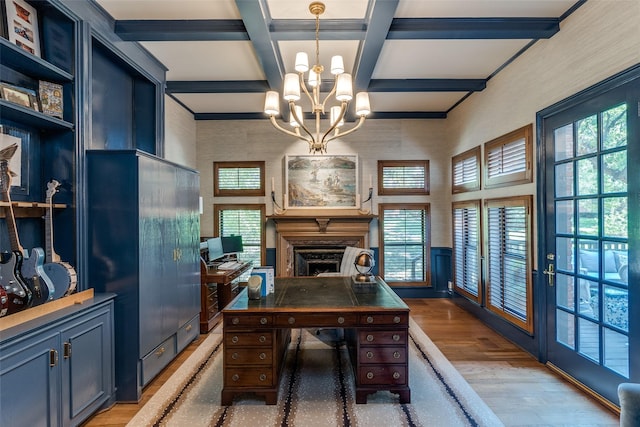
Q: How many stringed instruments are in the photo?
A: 4